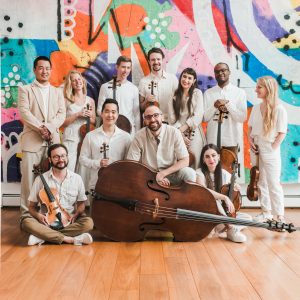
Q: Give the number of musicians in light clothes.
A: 11